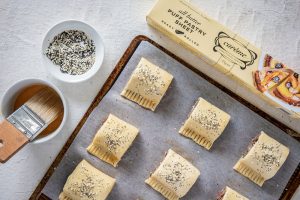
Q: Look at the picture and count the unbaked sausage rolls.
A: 7